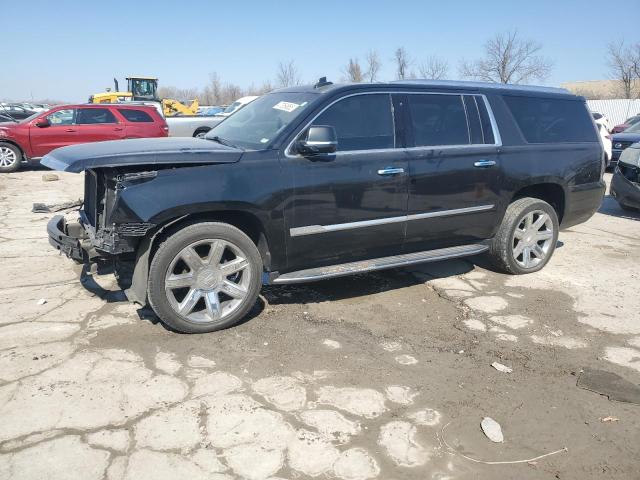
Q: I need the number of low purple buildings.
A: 0